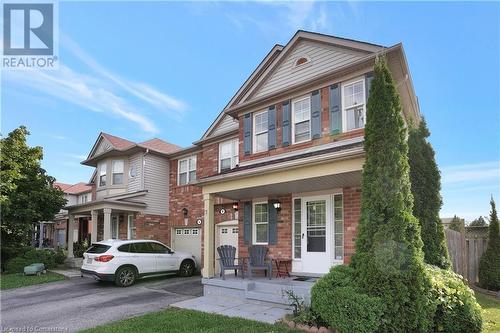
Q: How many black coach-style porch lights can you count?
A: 3